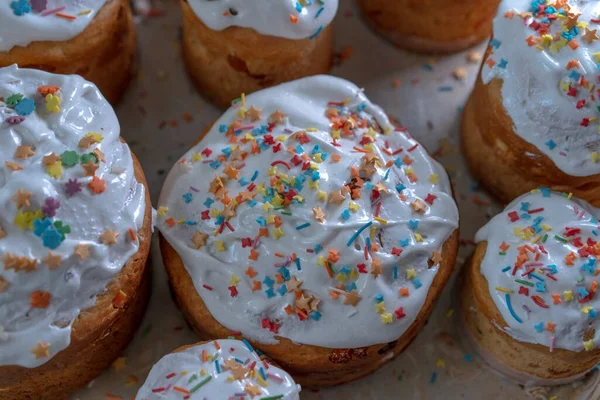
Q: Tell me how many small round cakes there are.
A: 8